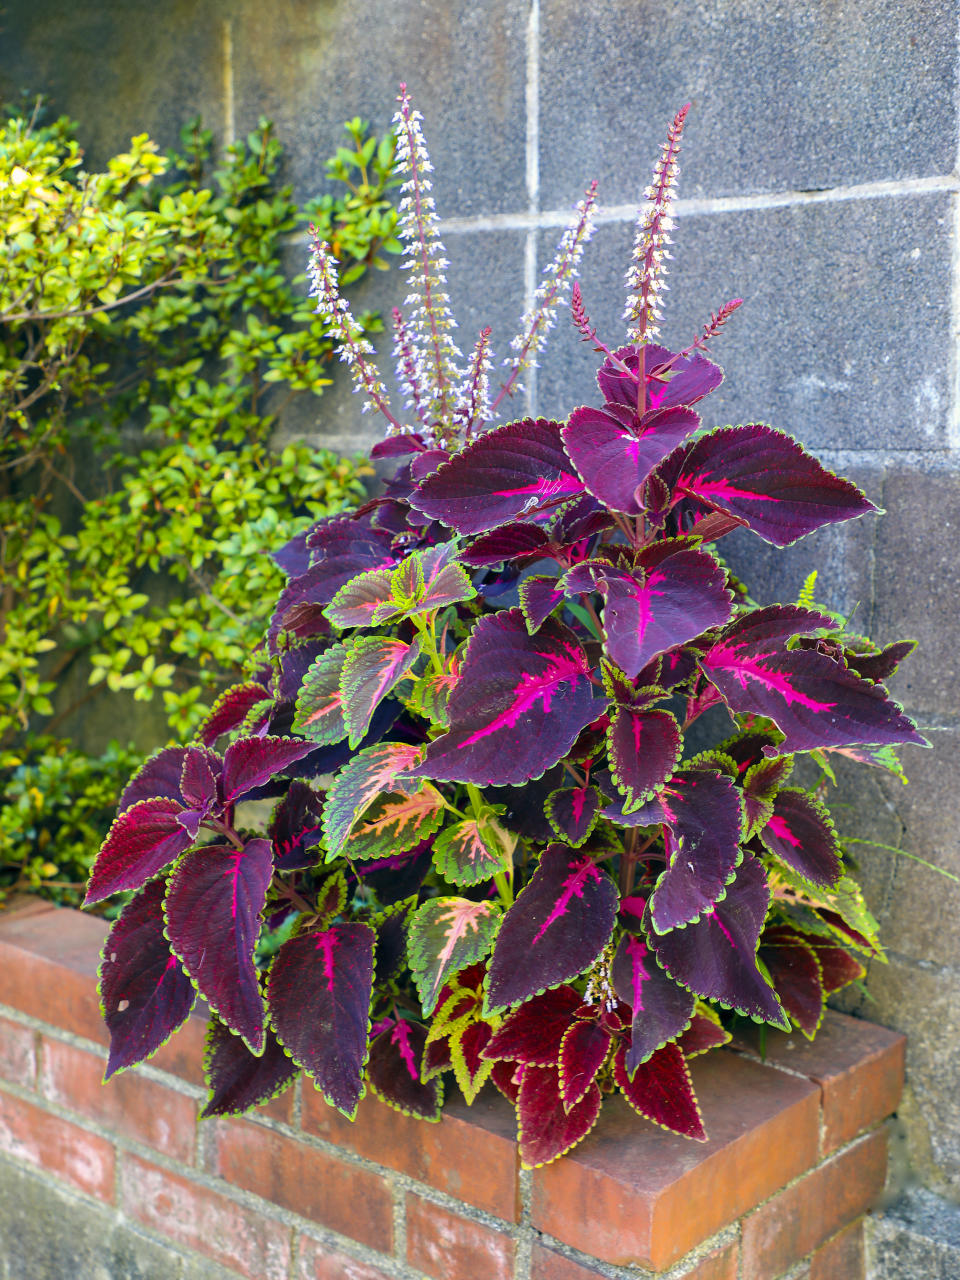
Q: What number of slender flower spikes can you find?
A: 8